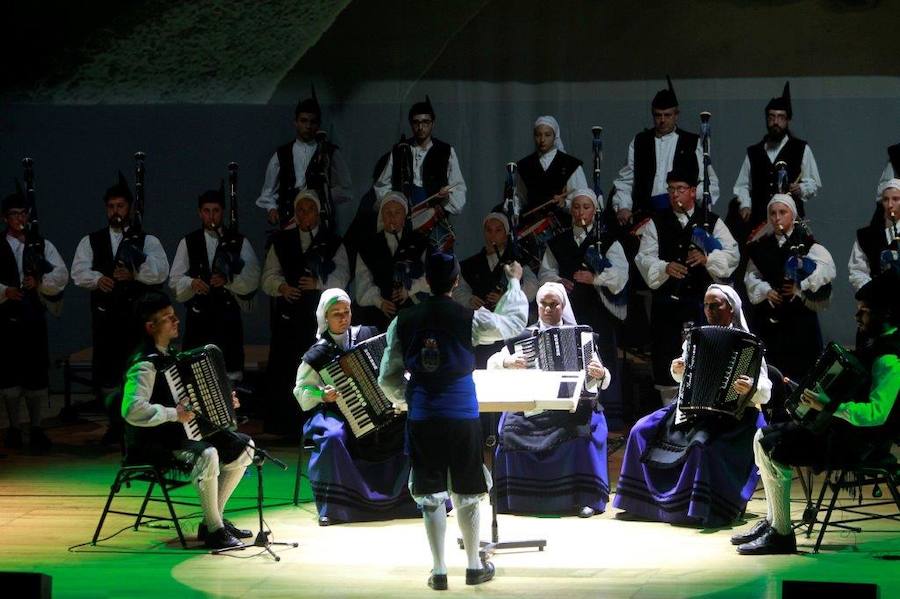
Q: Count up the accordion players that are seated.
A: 5